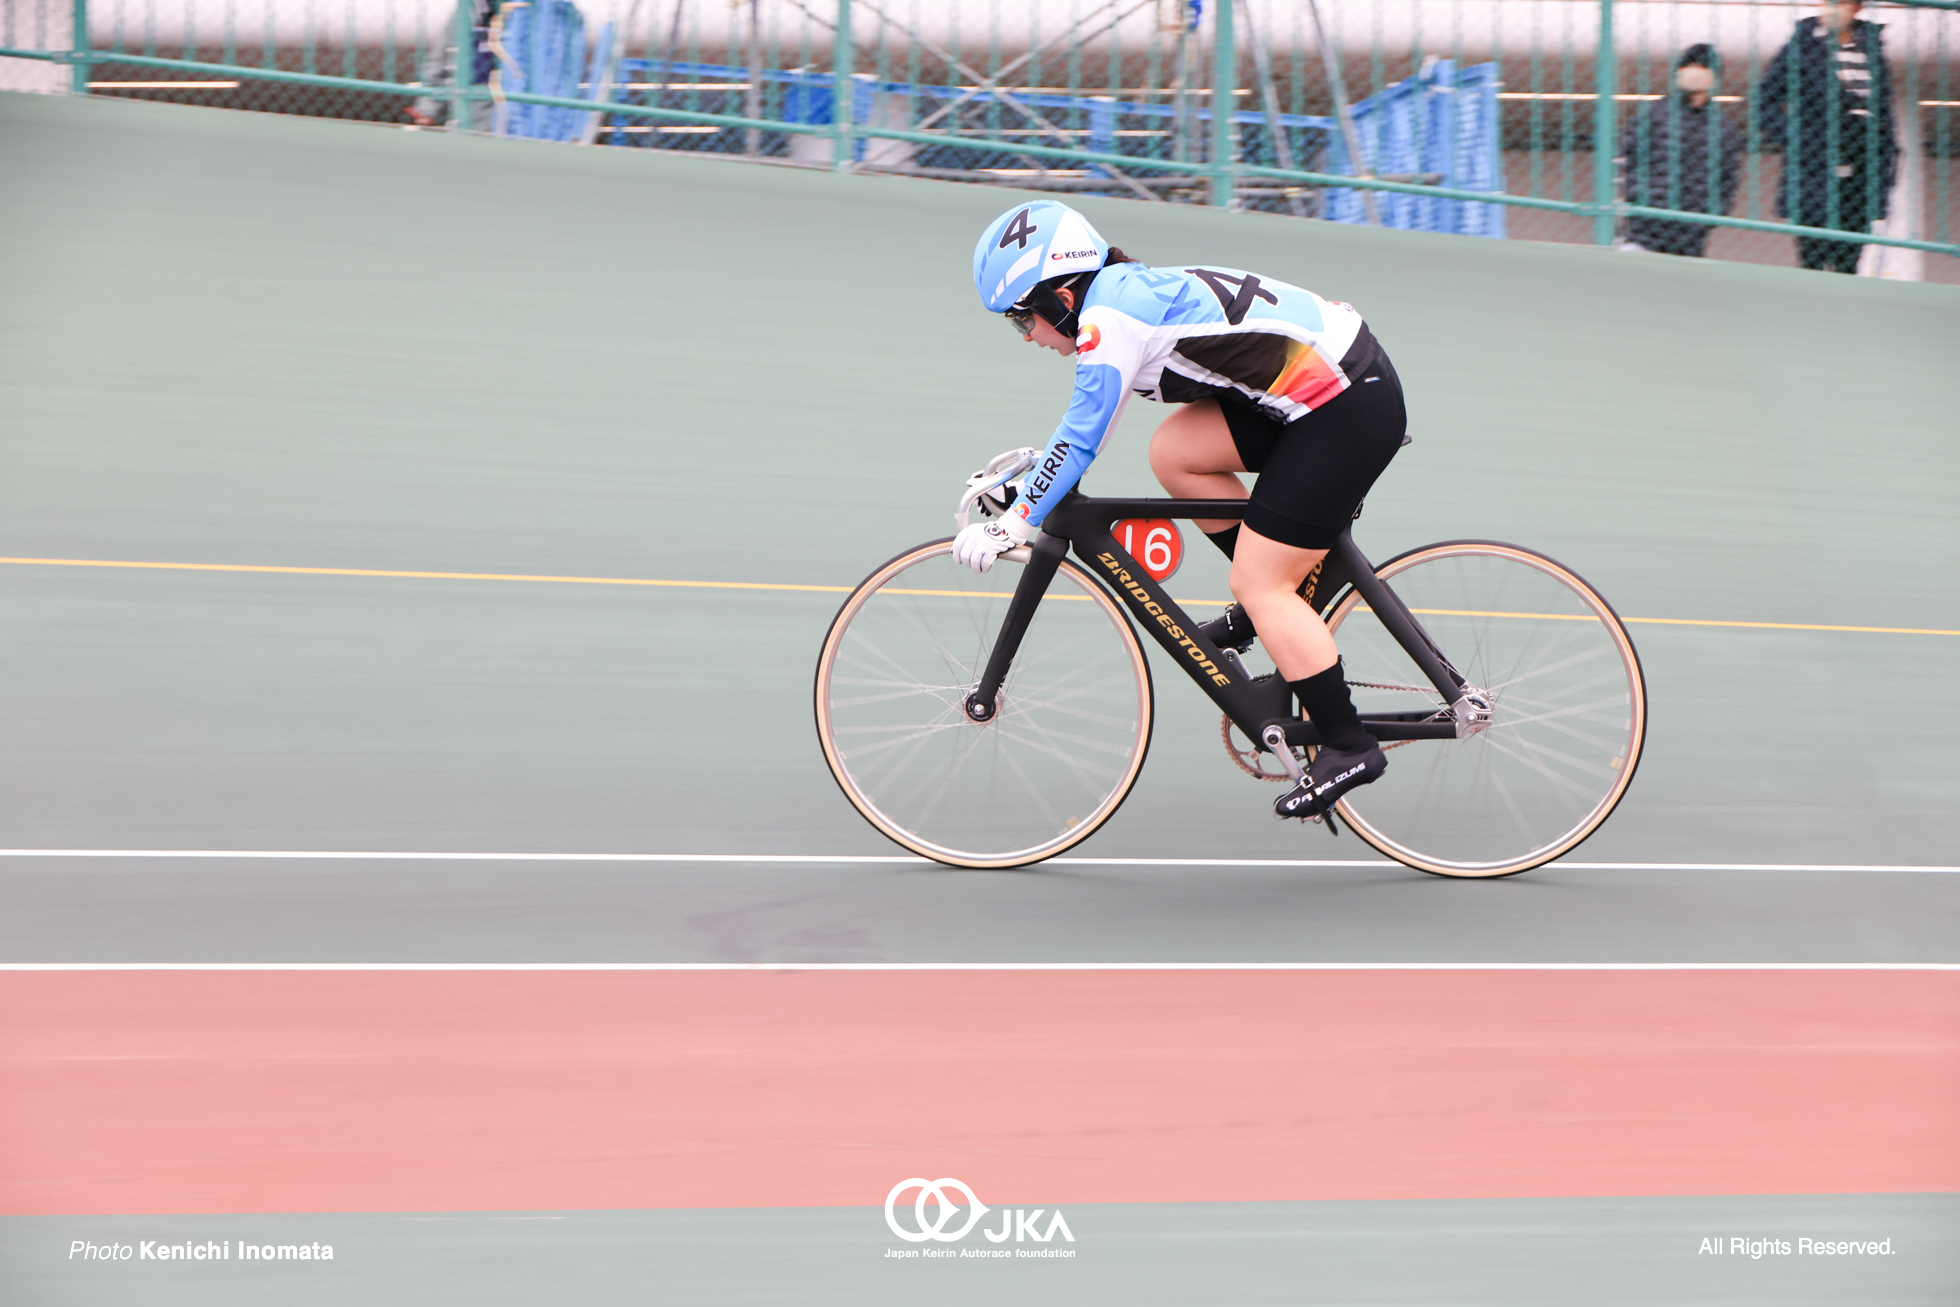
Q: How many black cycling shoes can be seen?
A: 2